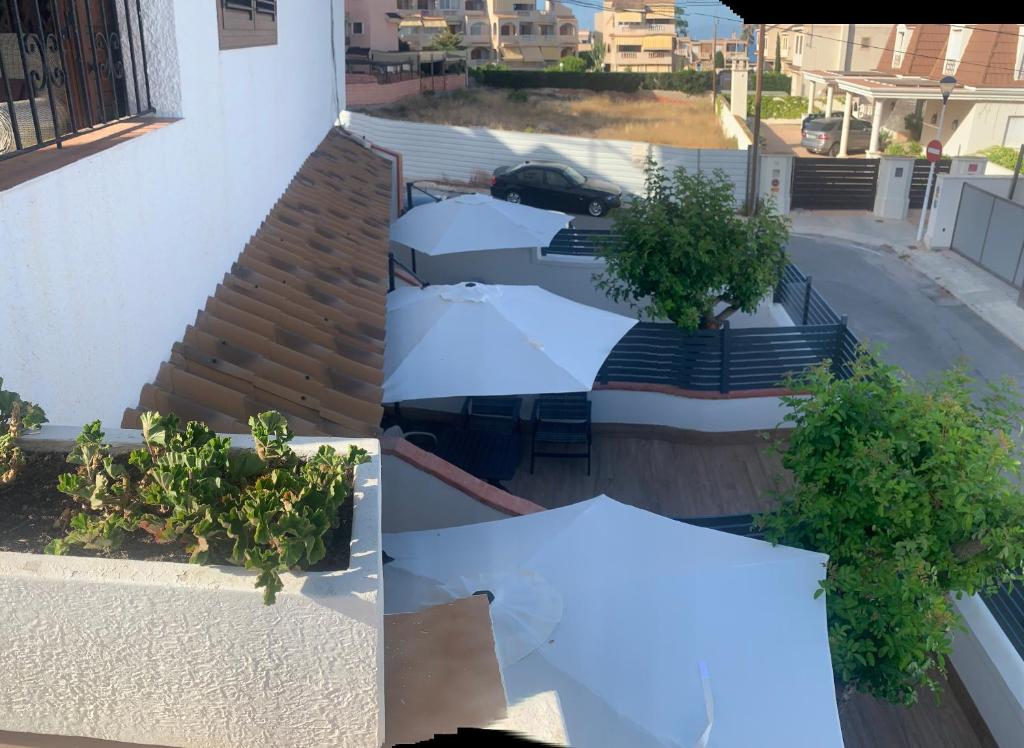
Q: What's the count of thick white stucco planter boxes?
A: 1